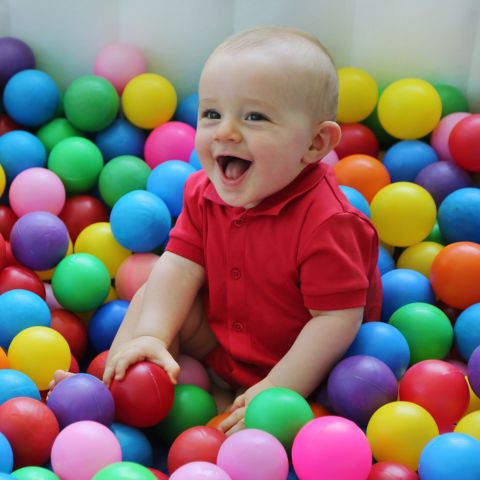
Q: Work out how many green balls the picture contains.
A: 13